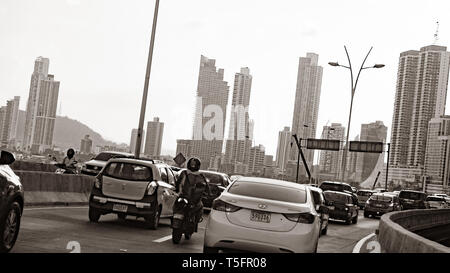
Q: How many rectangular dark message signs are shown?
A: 2